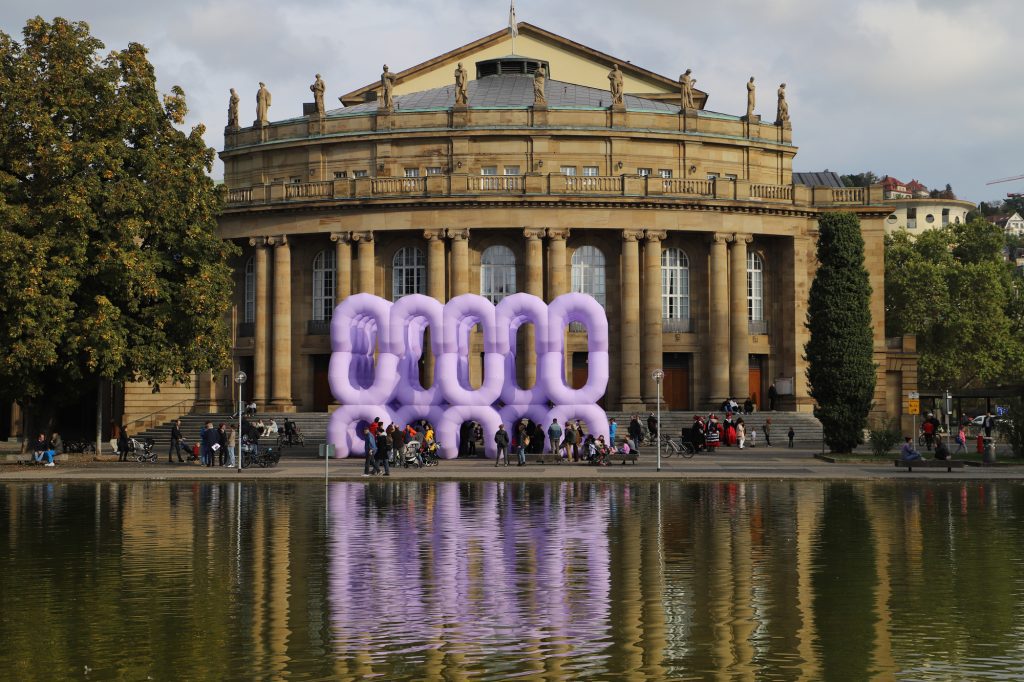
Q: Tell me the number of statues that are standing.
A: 10